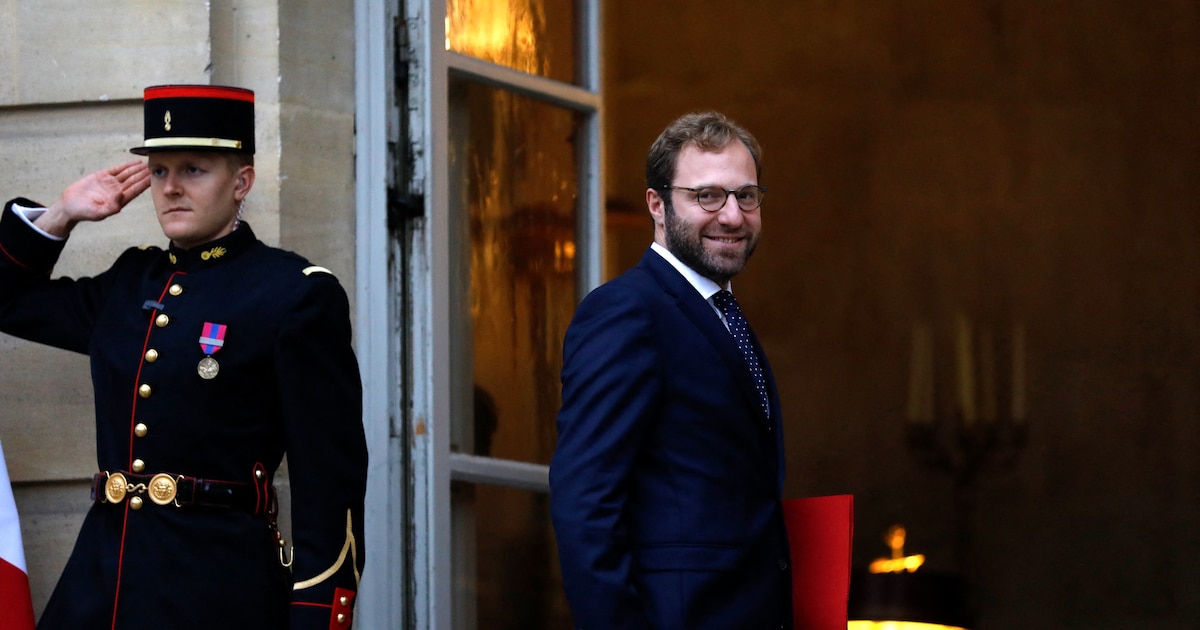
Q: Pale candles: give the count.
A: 4